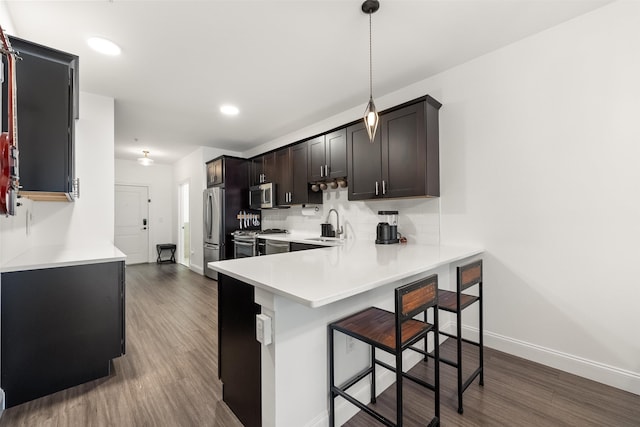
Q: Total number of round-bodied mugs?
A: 4